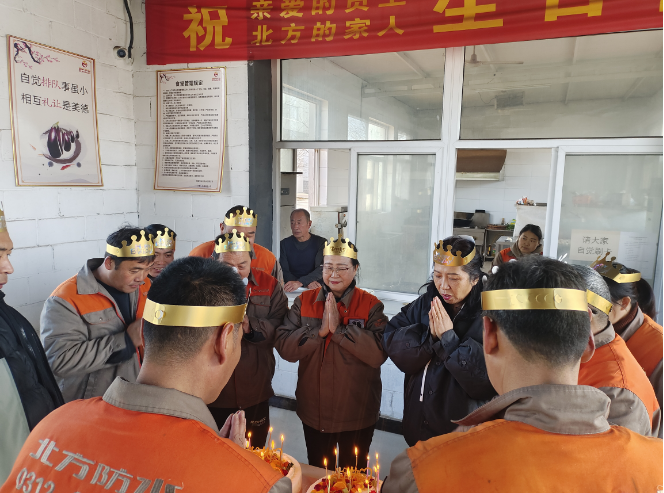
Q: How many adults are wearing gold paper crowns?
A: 11